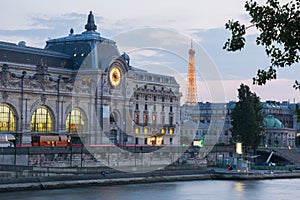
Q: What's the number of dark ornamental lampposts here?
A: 2